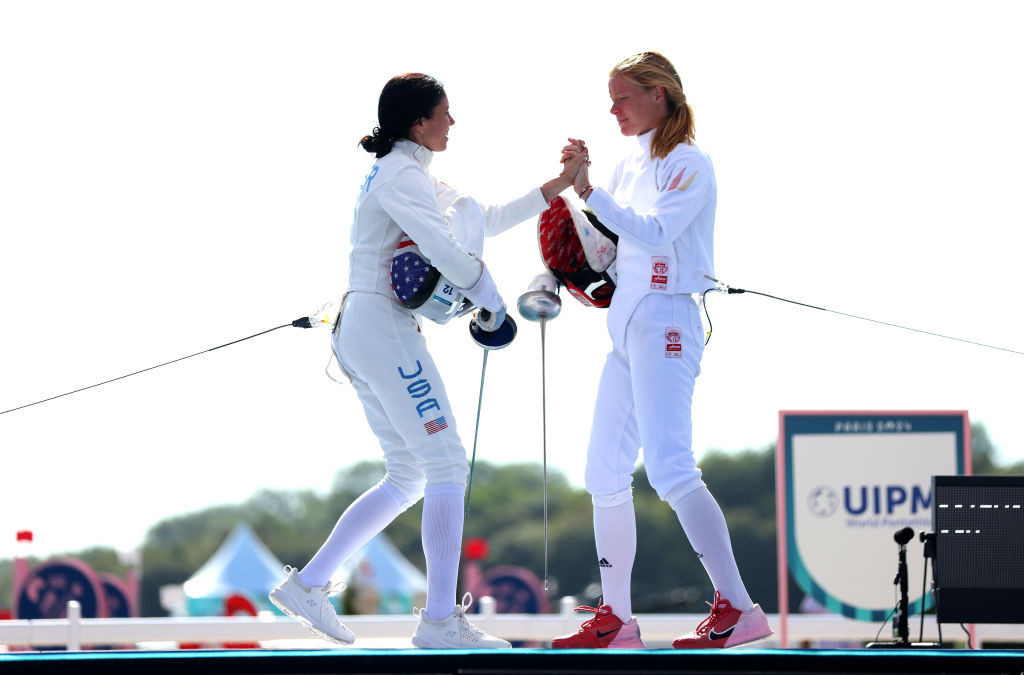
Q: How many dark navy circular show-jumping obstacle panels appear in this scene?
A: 3